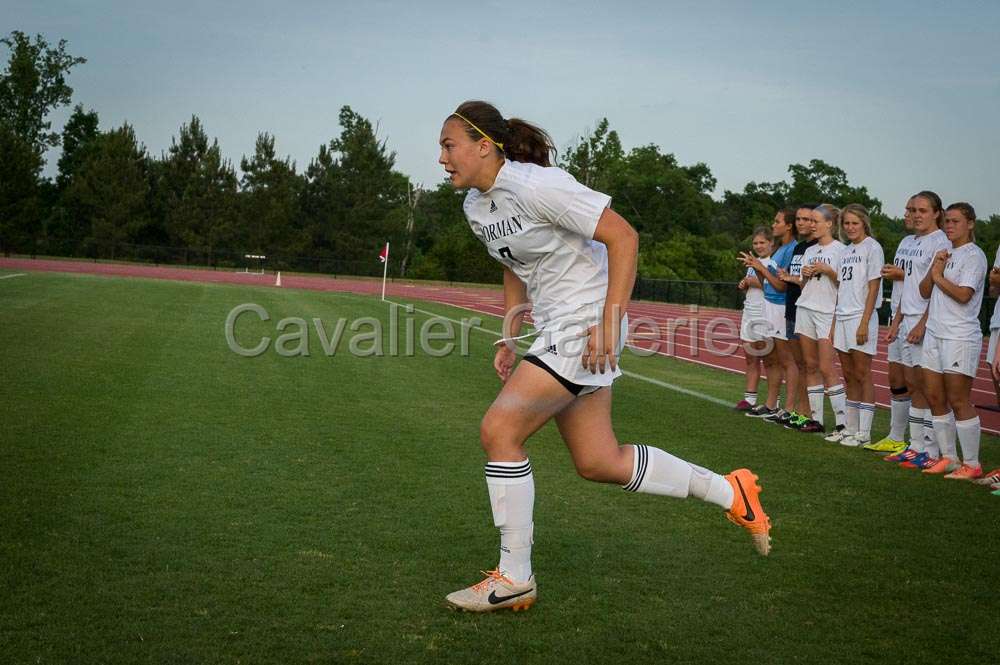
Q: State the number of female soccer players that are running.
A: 1